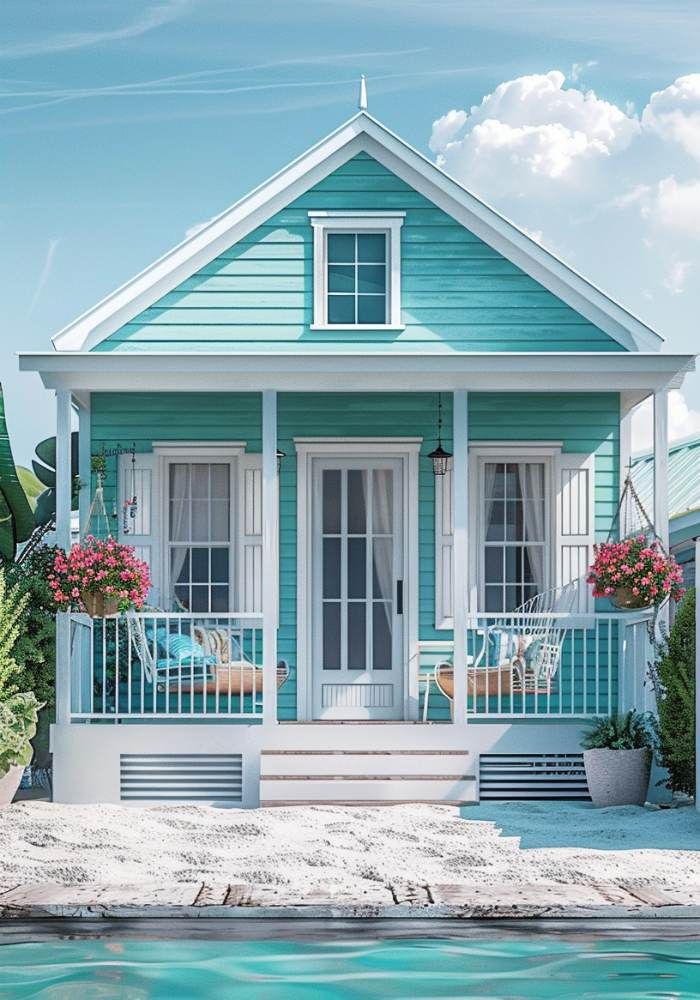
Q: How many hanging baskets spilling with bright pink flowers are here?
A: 2